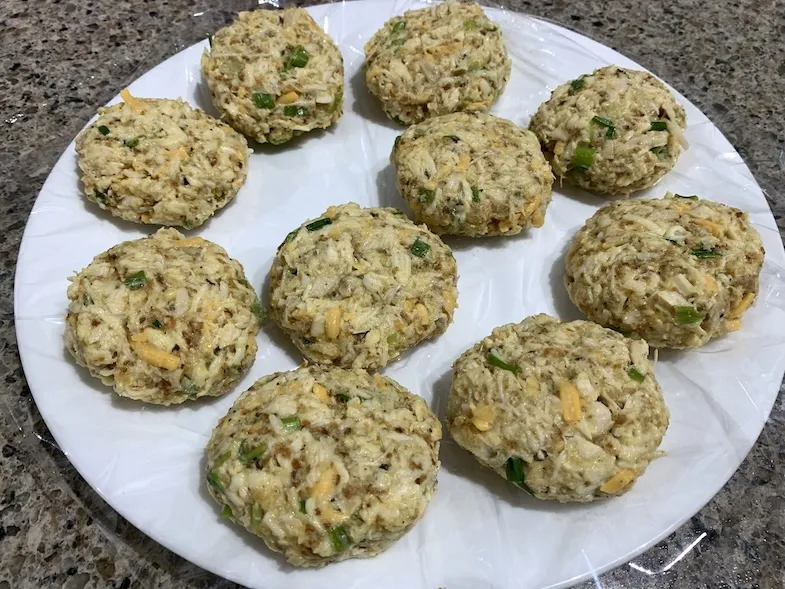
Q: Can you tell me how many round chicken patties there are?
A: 10